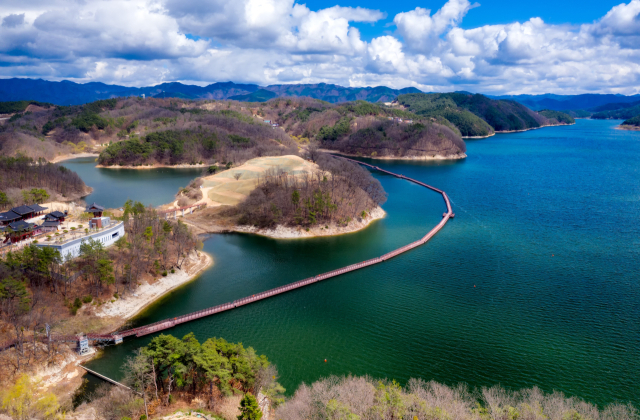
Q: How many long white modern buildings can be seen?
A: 1